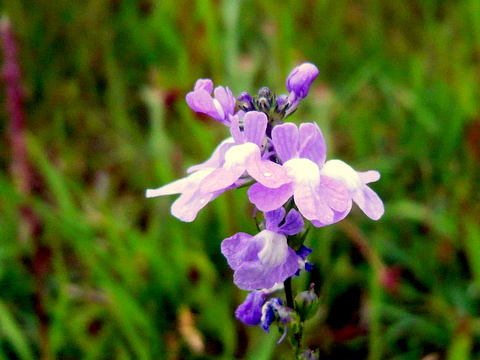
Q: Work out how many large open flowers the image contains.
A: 5